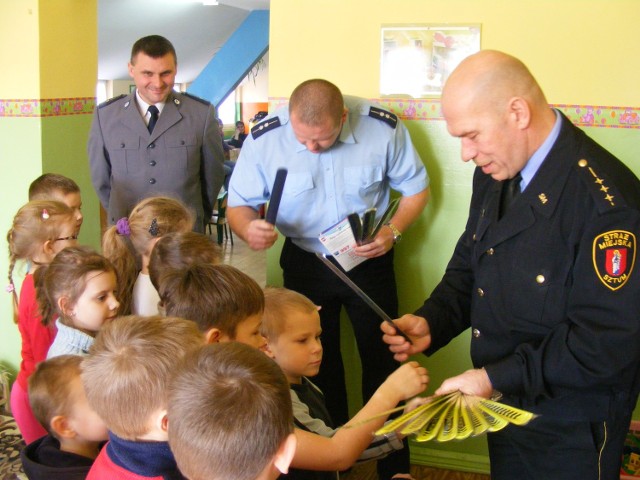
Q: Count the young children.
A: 10